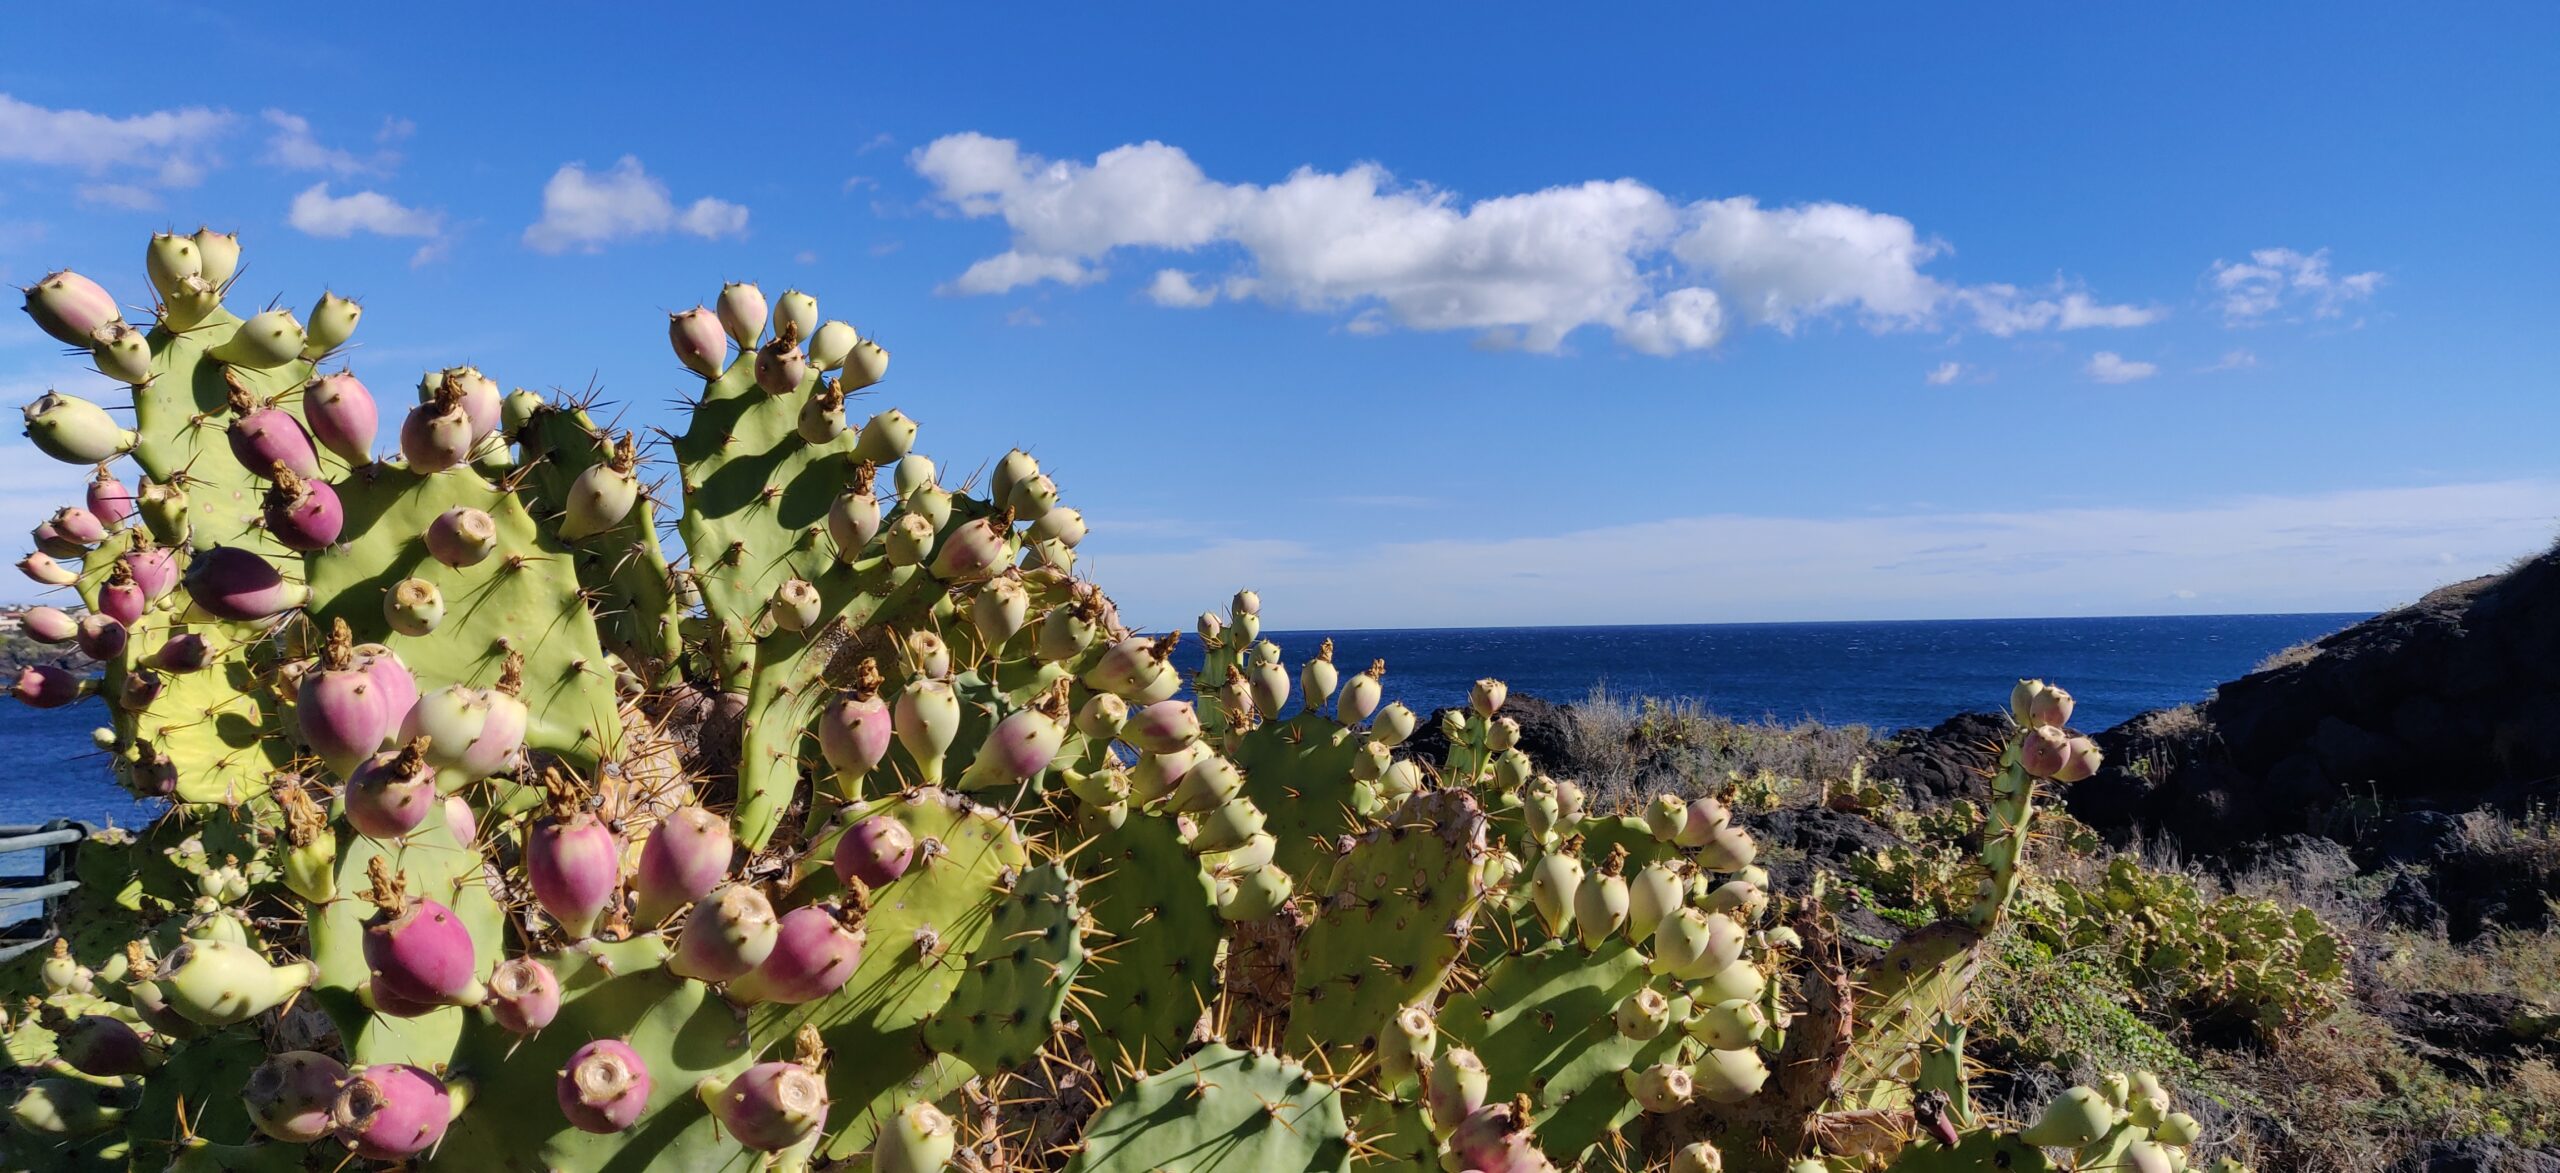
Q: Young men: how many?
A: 0